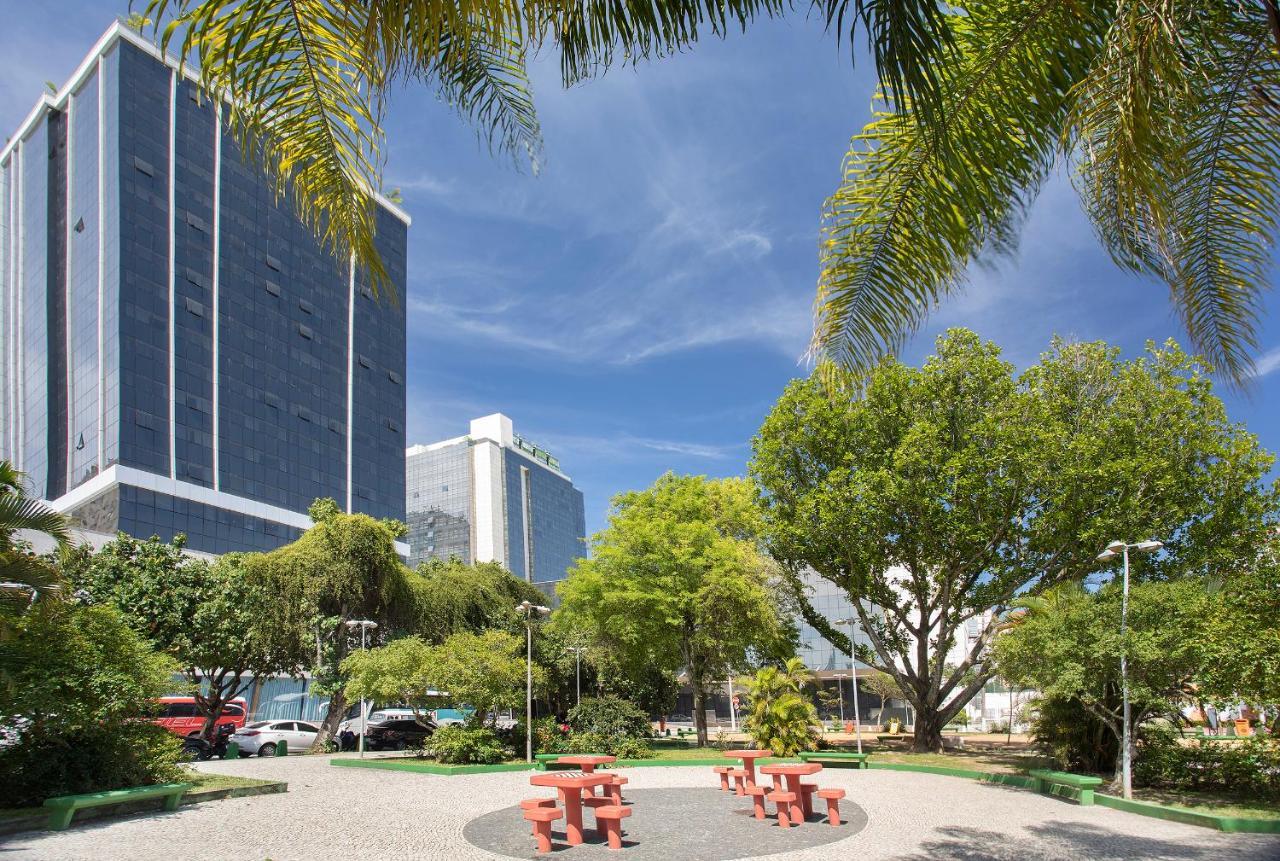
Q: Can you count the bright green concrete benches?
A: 4